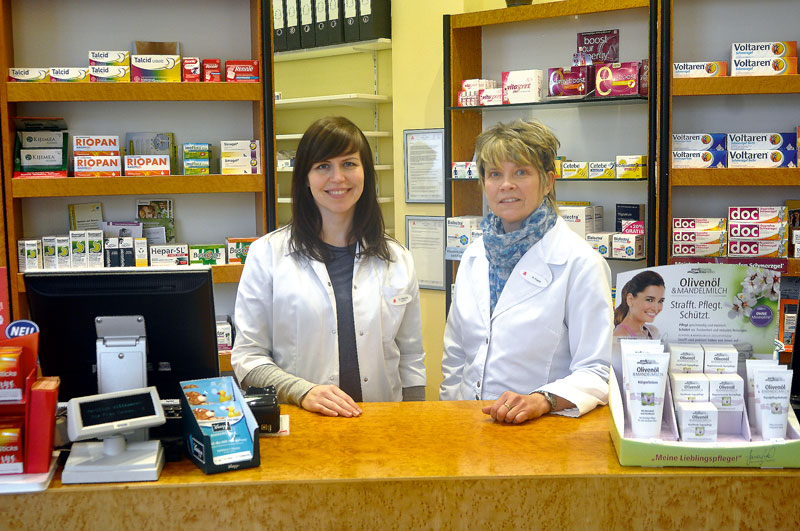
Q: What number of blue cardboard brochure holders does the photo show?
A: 1